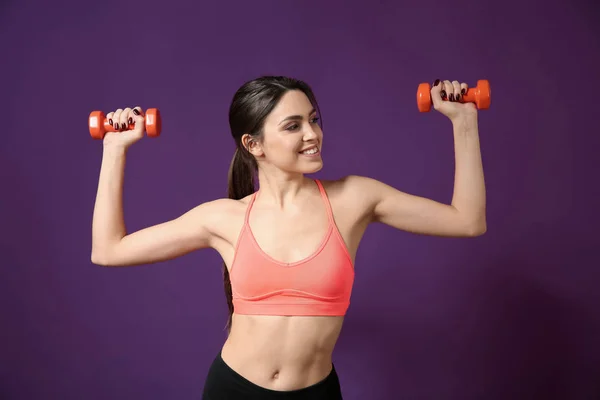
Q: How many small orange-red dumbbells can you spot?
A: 2